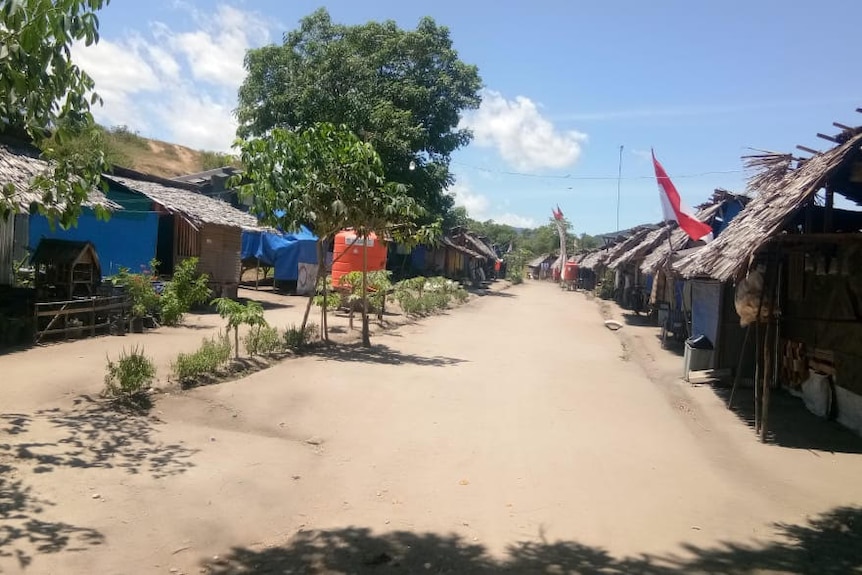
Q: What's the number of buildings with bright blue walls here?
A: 2